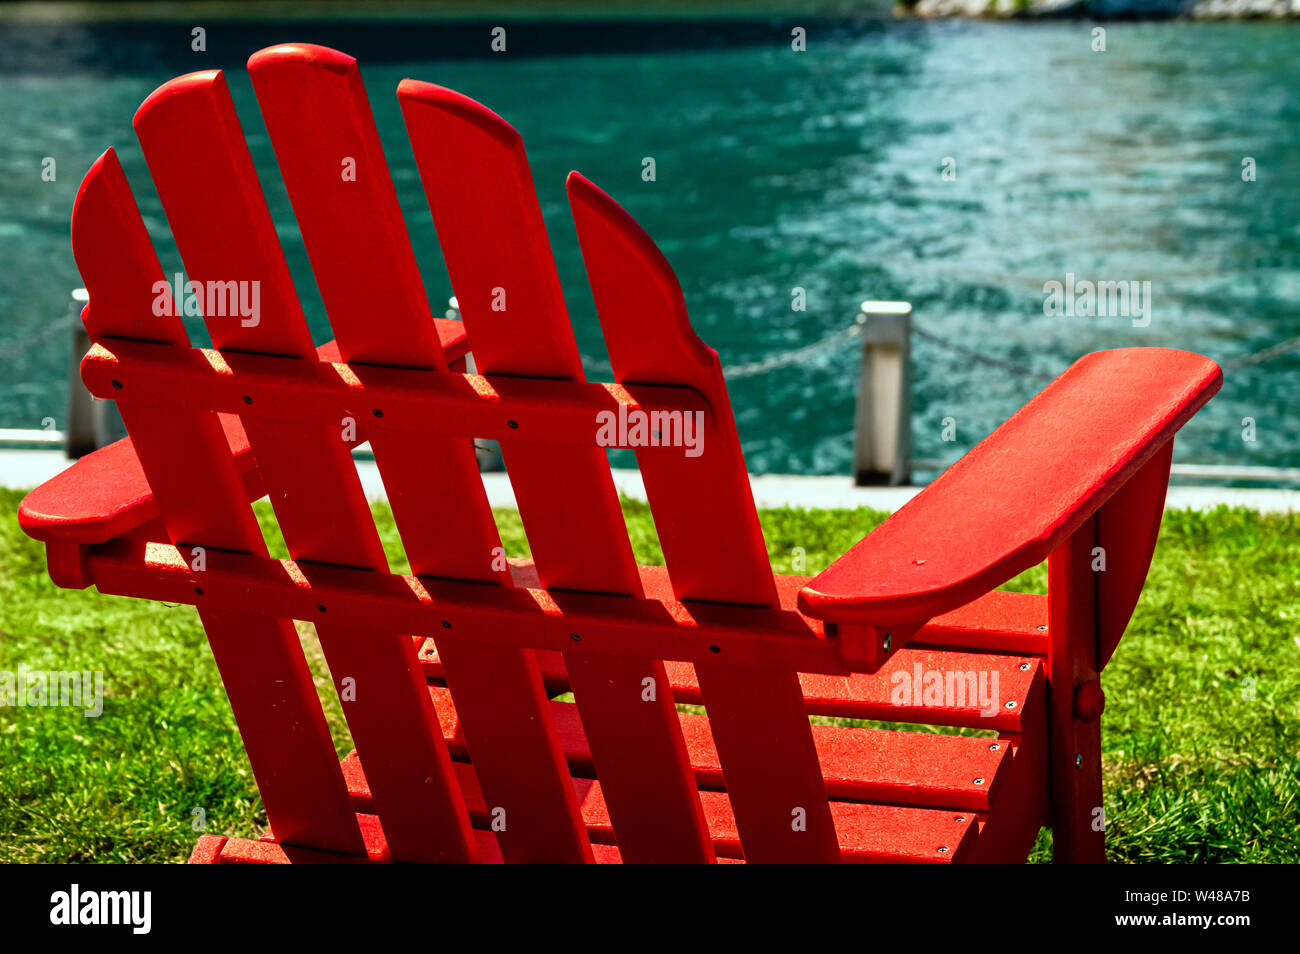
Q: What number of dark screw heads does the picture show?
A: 10